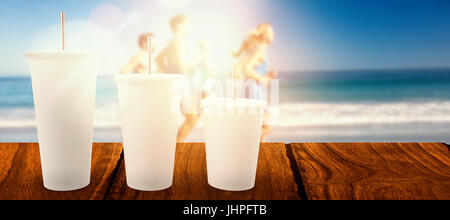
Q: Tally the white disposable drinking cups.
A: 3